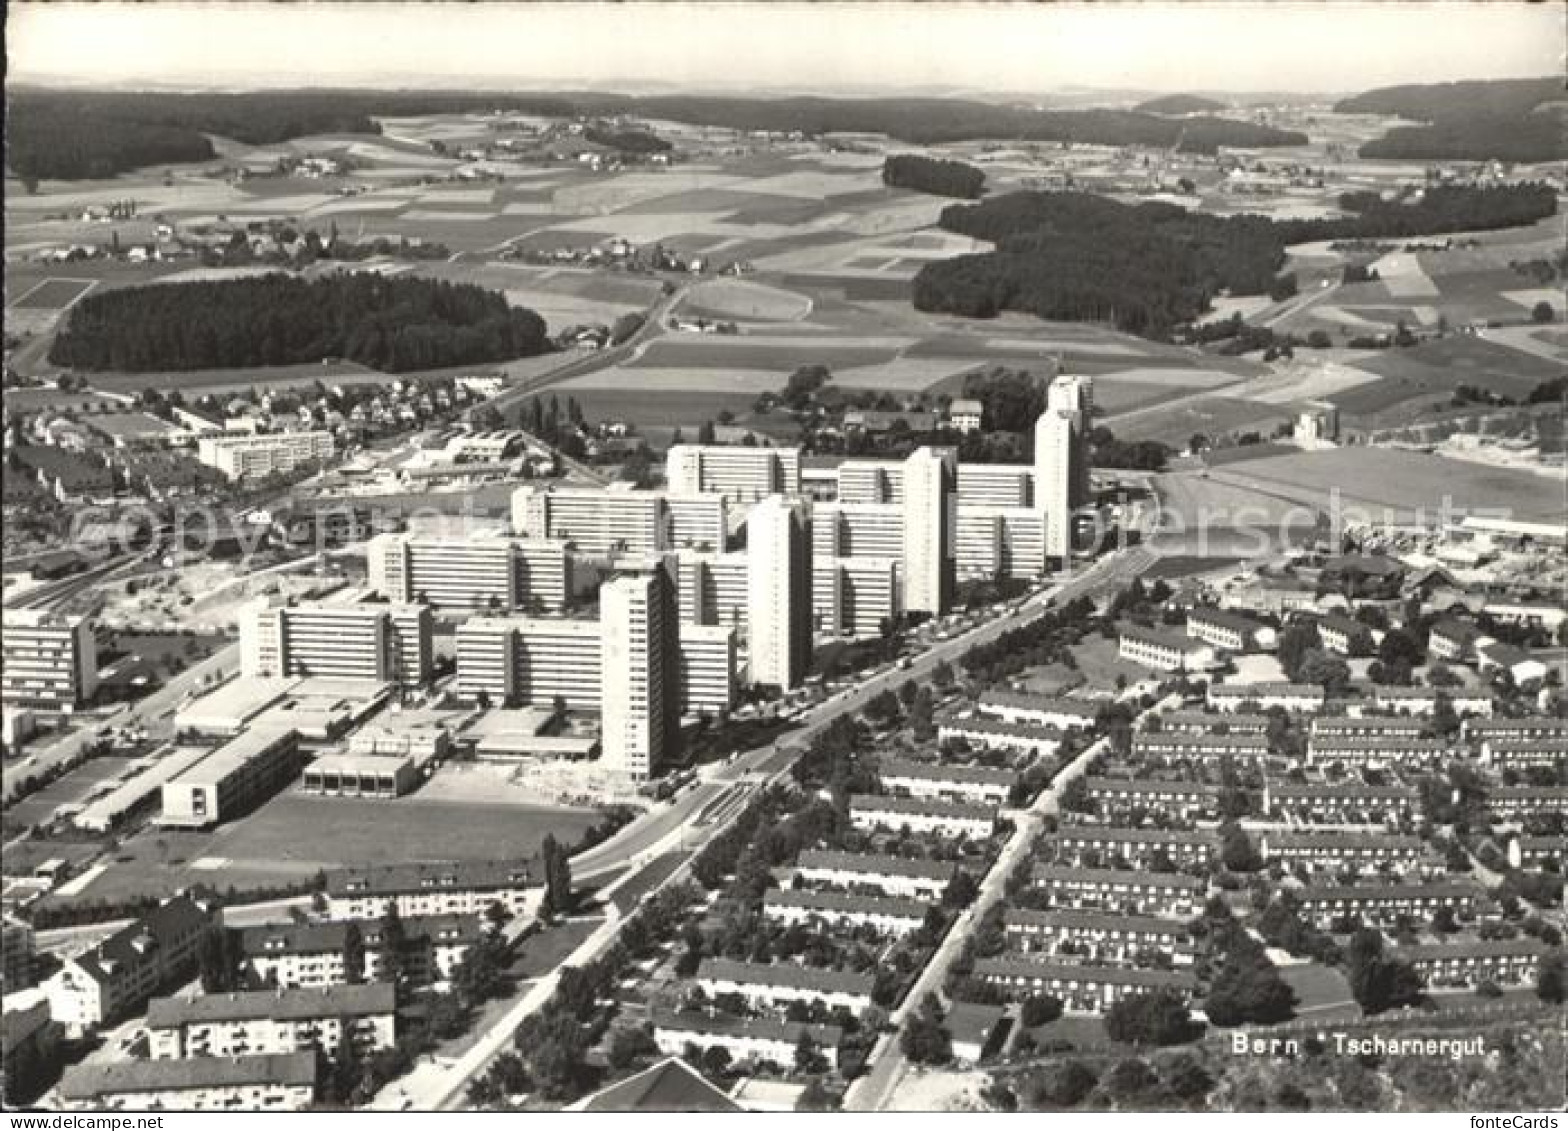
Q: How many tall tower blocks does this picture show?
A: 5